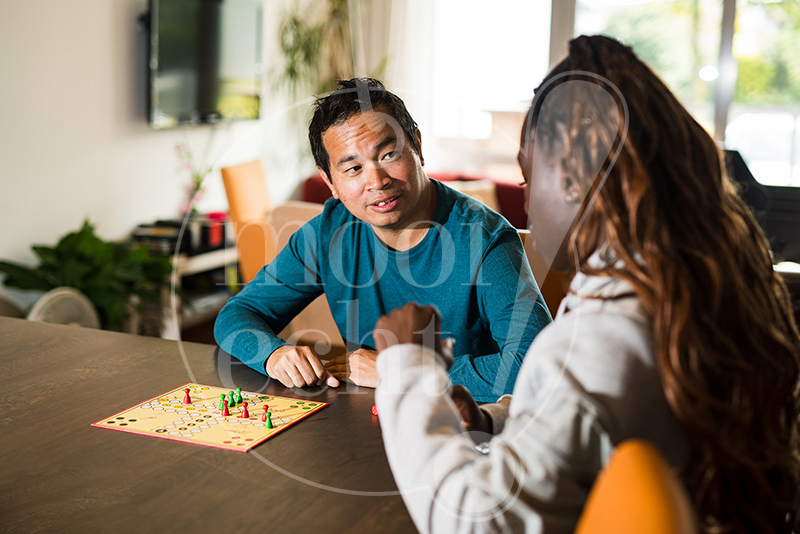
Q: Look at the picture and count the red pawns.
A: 4